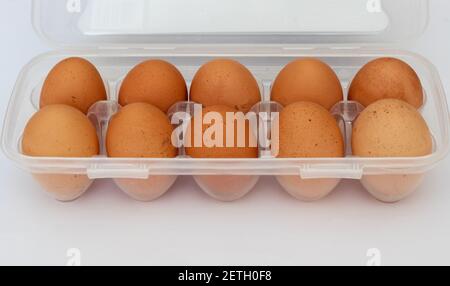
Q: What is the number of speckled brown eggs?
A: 10